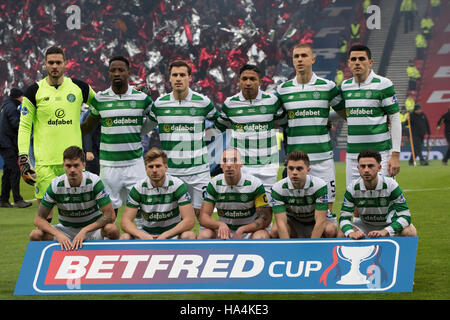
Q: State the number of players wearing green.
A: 11